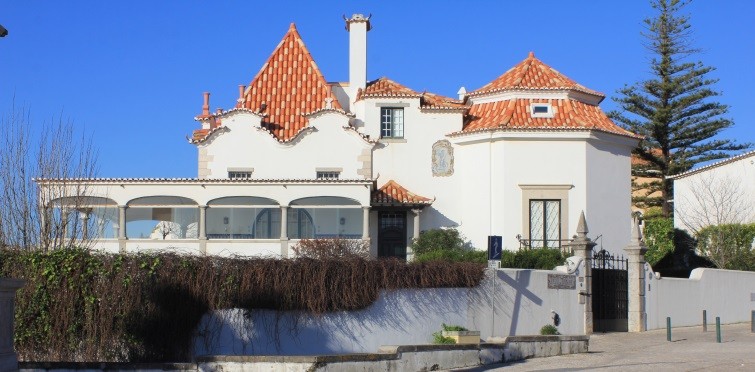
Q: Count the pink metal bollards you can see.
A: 0